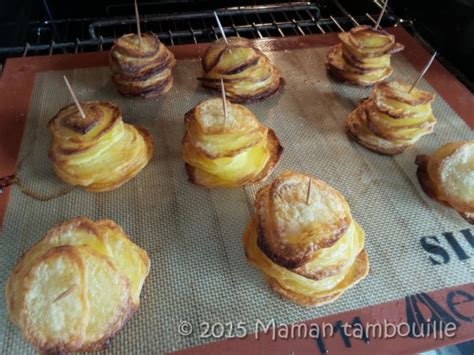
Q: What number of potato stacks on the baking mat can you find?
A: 9